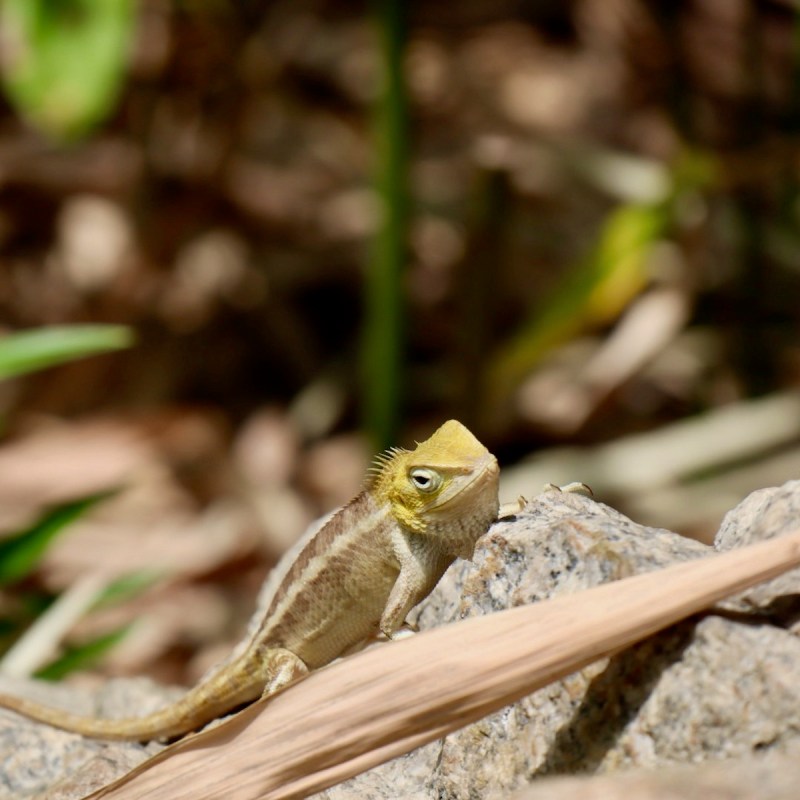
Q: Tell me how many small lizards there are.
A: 1